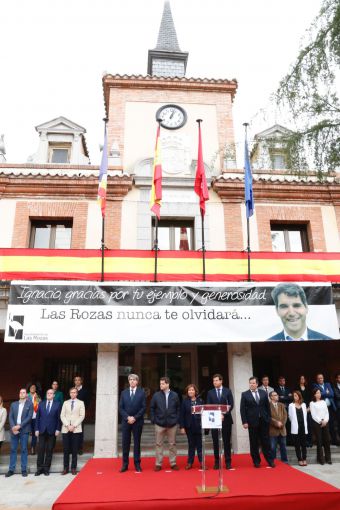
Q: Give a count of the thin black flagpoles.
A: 4